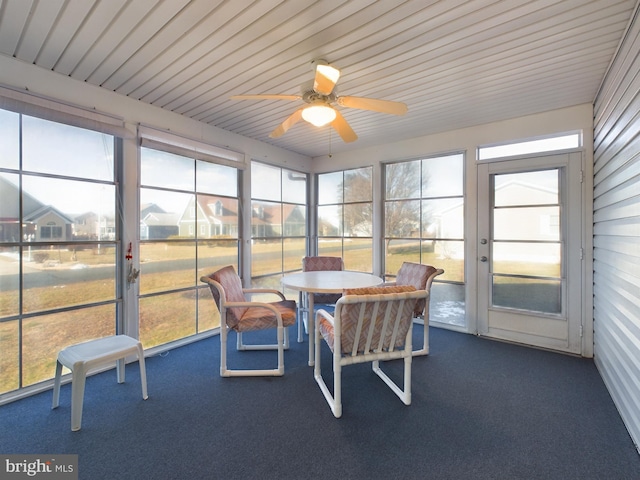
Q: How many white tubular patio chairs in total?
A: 4